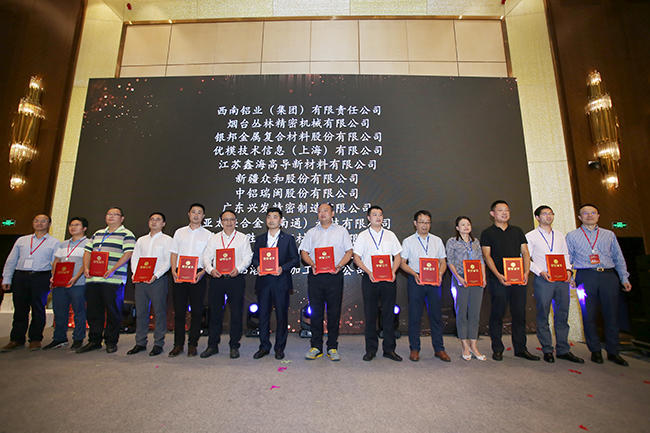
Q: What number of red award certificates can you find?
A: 12